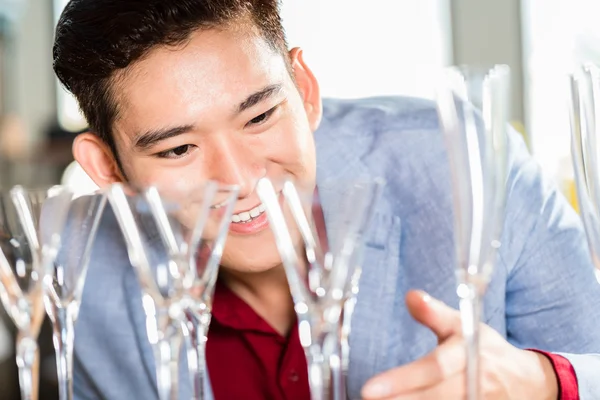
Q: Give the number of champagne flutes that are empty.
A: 8